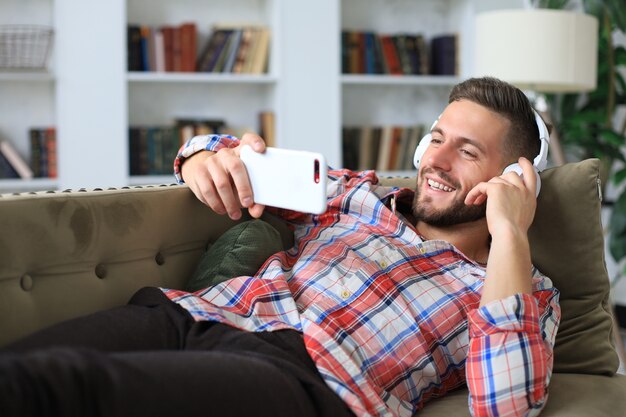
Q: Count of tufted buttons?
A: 3